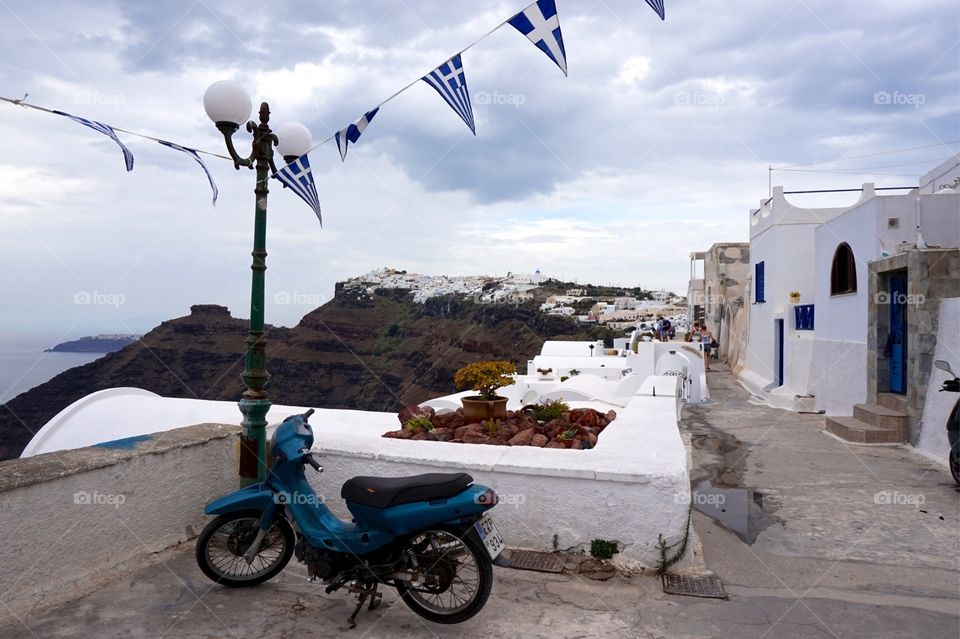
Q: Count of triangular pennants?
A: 7